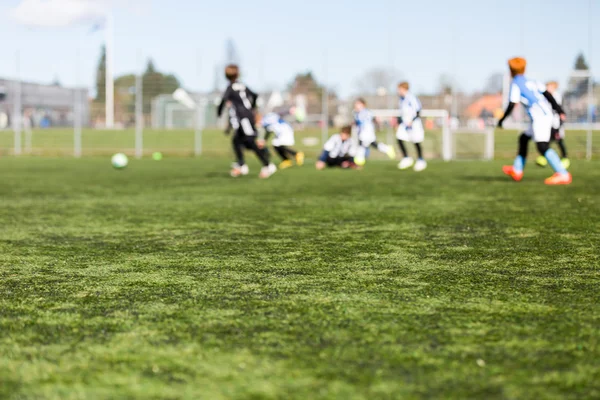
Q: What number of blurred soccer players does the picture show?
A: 7